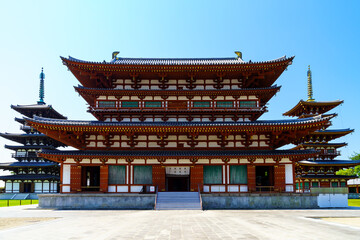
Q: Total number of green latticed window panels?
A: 10